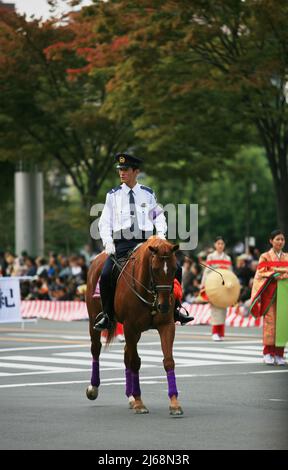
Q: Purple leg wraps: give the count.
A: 4